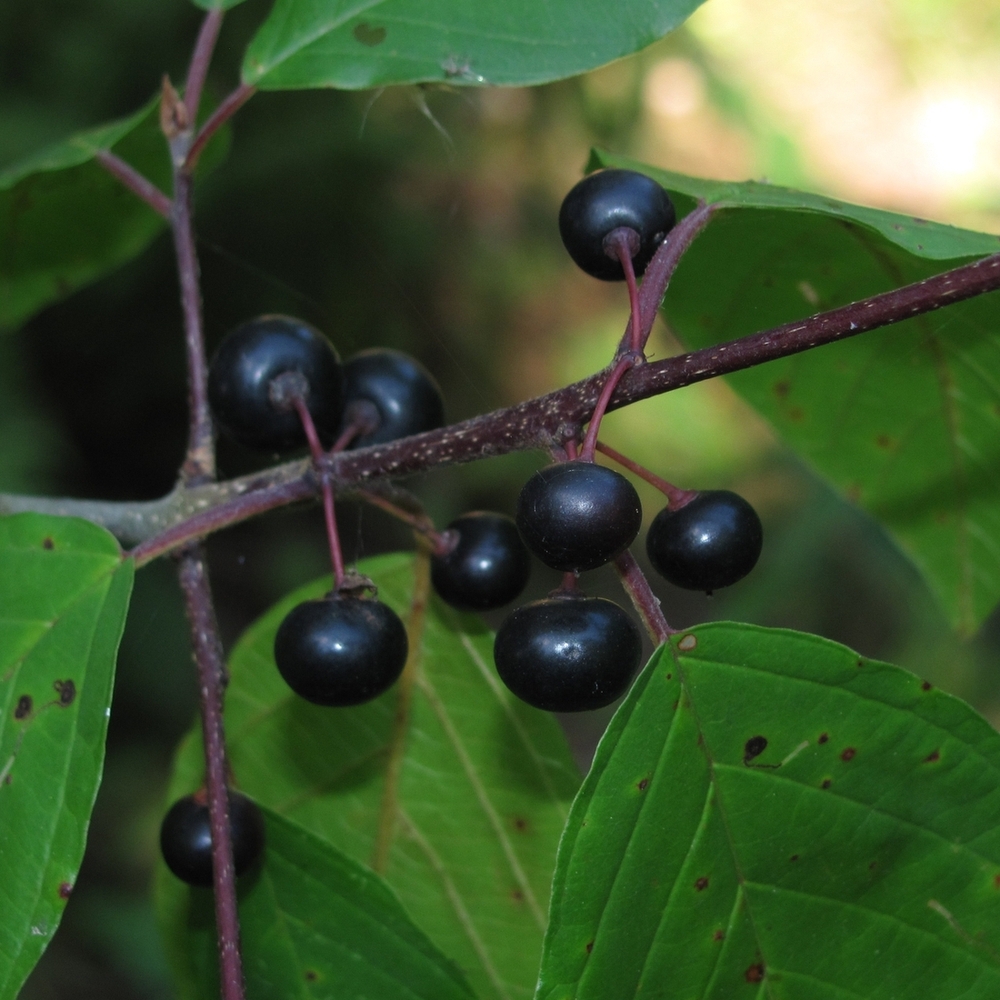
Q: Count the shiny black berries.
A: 9